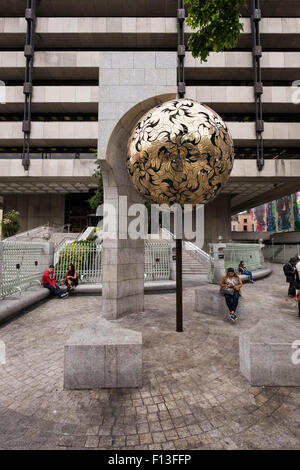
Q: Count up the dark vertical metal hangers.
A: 3